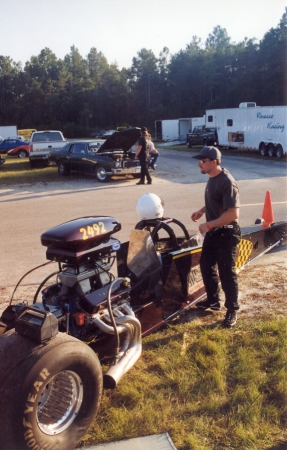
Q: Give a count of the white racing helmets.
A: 1